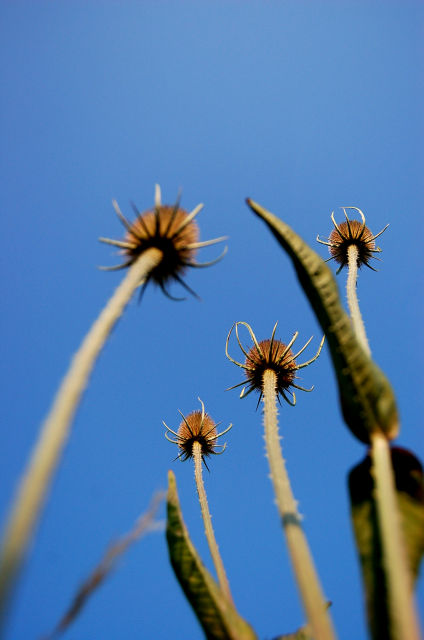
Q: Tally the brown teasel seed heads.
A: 4